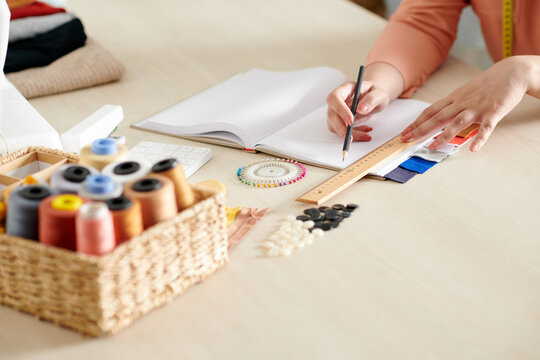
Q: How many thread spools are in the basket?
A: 10